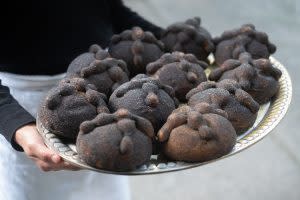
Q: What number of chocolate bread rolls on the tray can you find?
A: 12